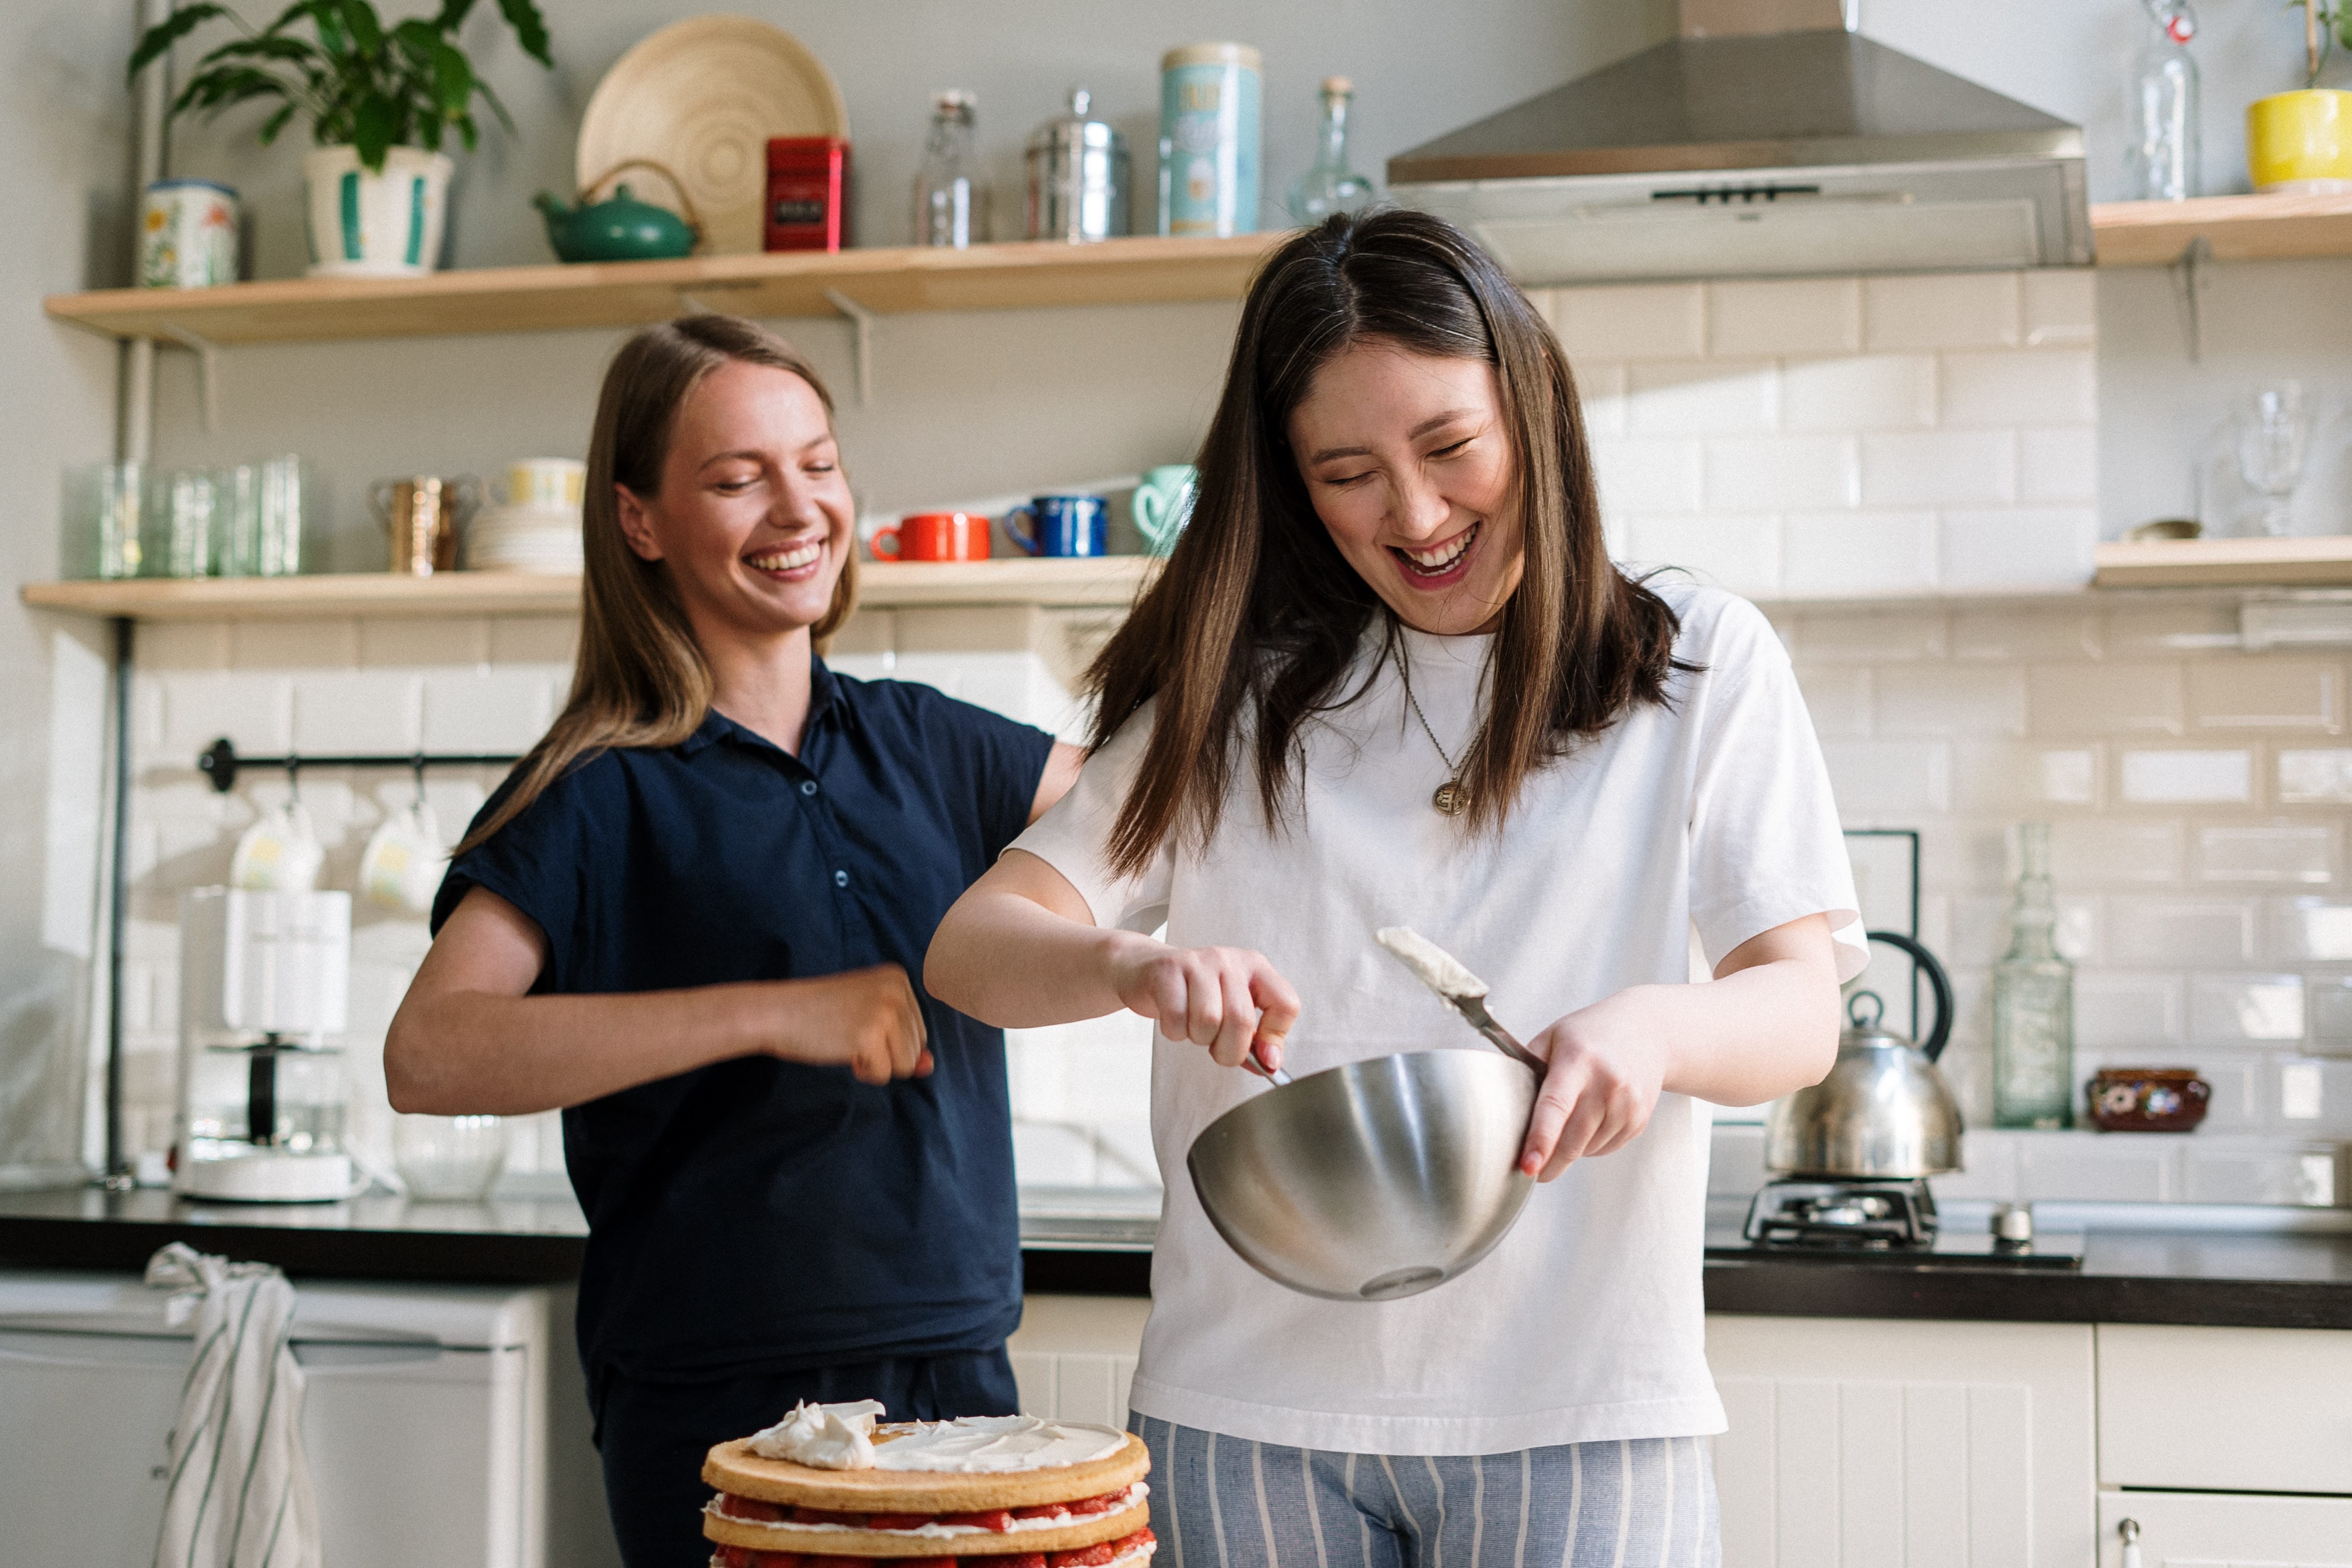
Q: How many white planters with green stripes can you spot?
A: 1